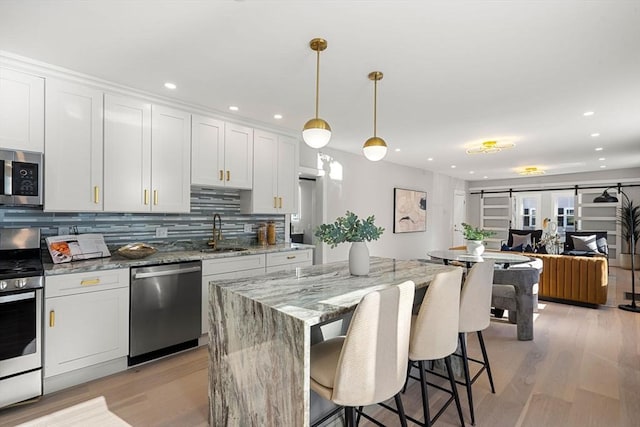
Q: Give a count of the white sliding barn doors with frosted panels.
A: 2